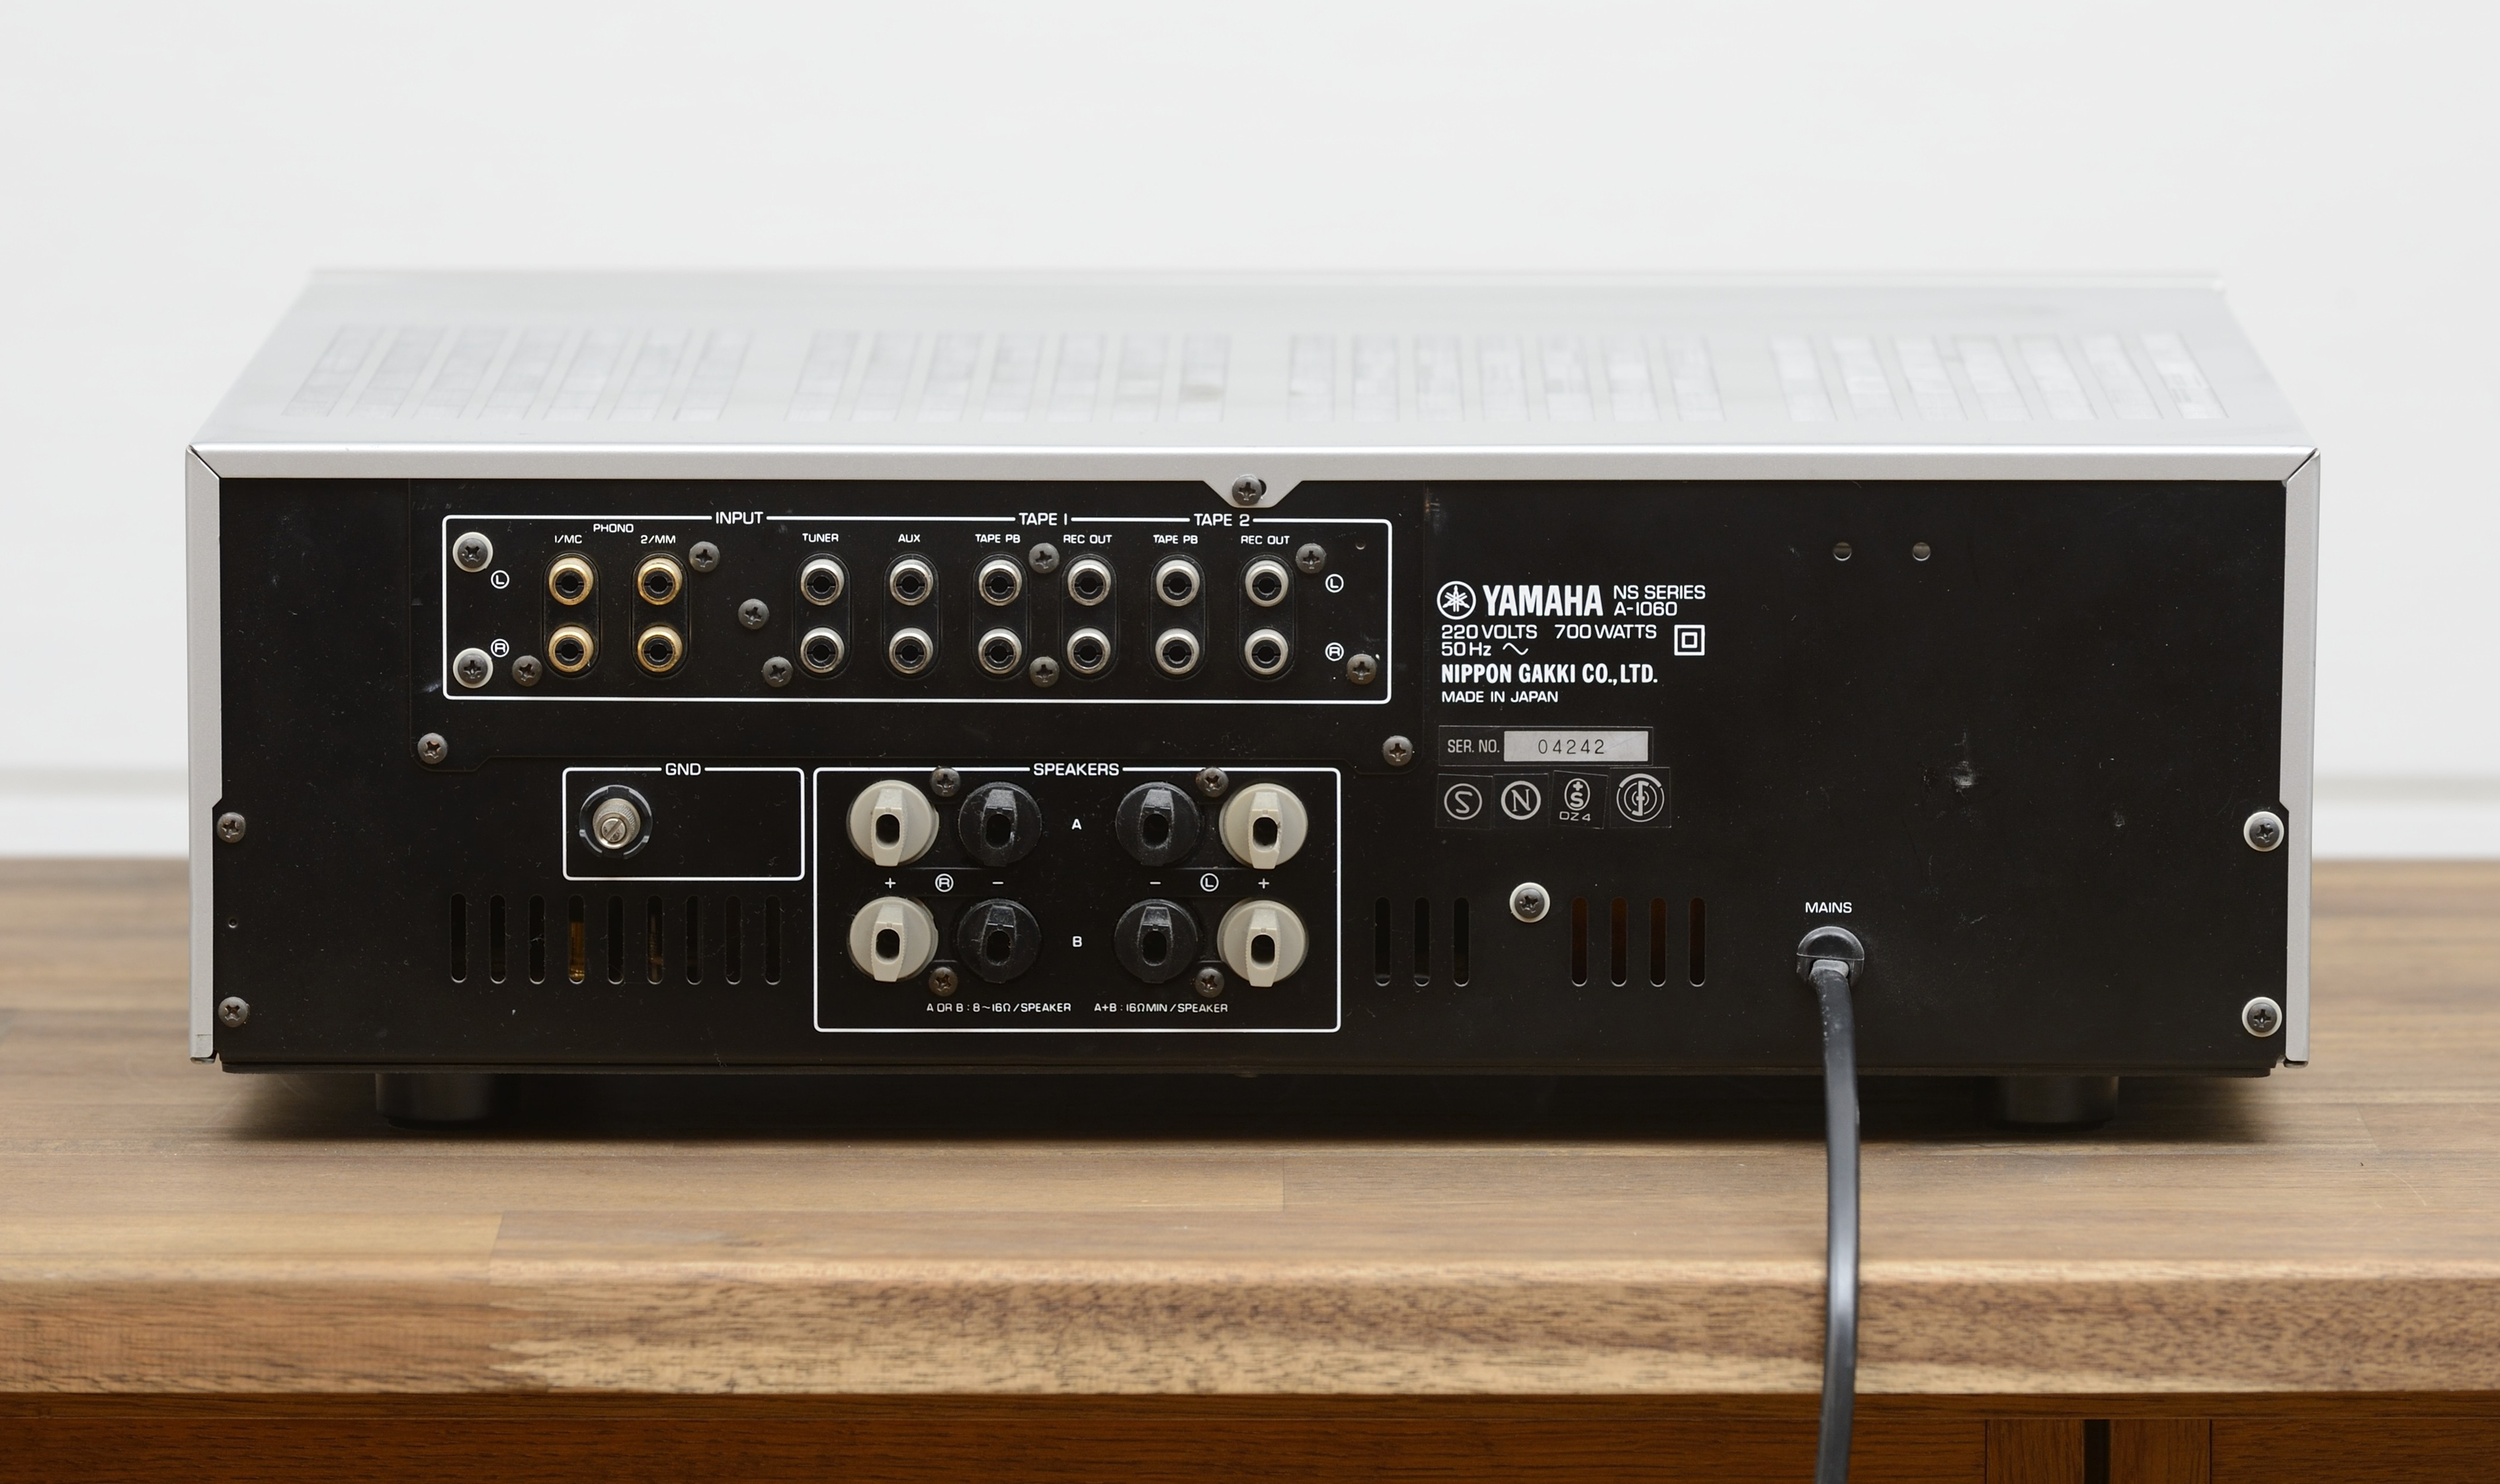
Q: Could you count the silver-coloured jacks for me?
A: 12